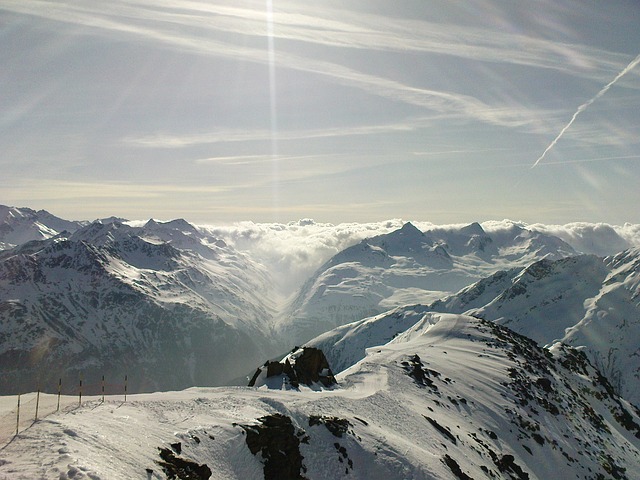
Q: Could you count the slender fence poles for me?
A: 6